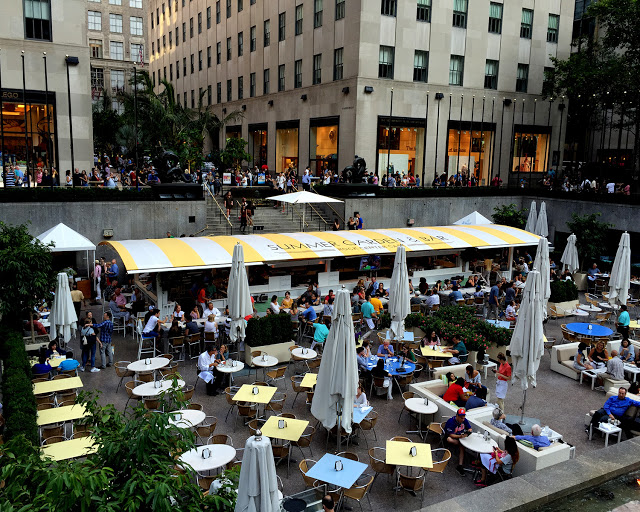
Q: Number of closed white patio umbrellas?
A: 11